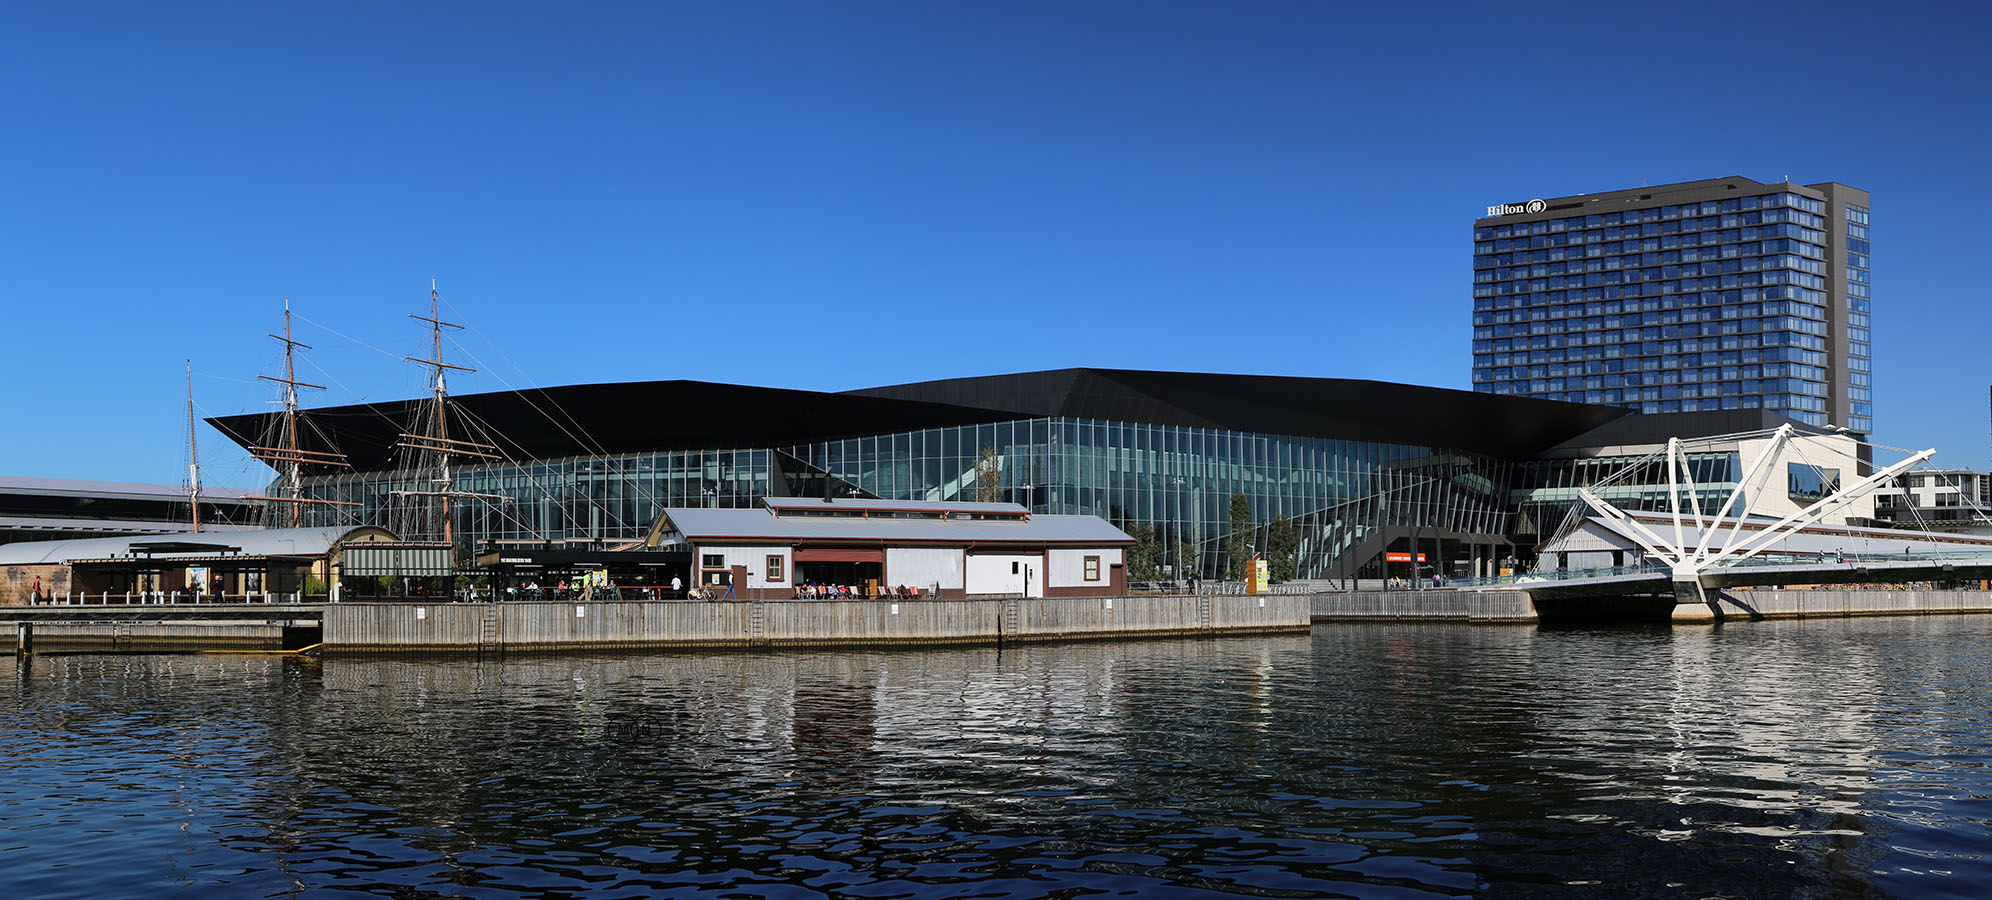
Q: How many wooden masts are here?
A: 3